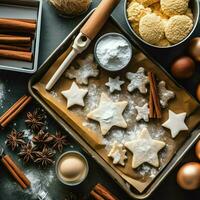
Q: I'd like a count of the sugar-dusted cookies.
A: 10